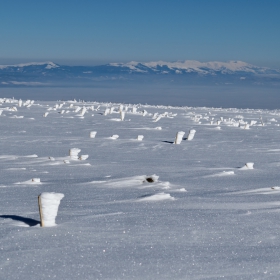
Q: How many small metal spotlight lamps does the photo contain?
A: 0